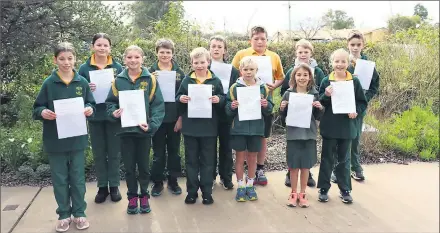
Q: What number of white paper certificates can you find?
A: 11